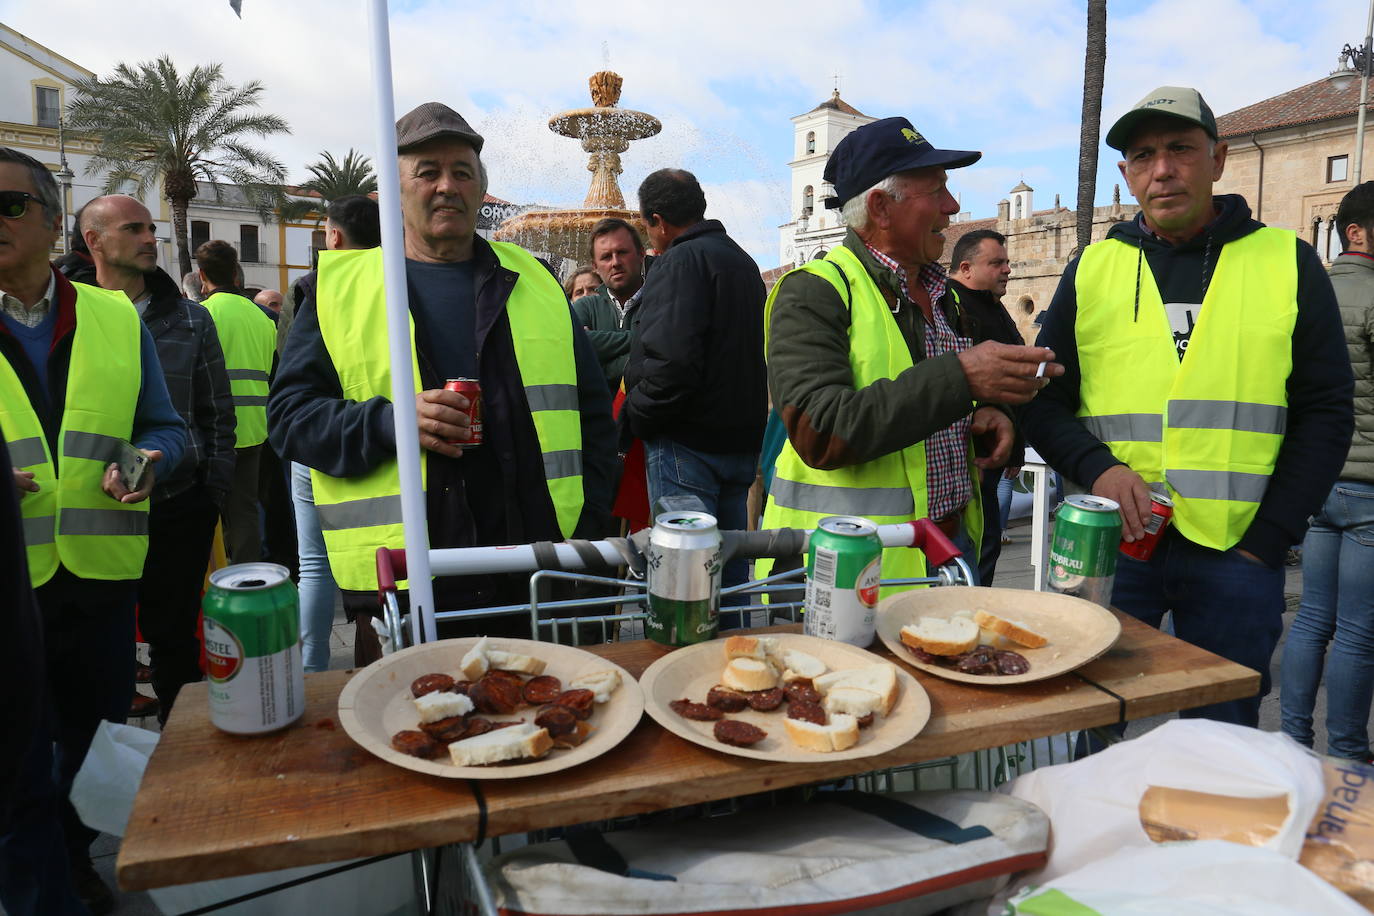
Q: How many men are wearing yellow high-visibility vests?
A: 5